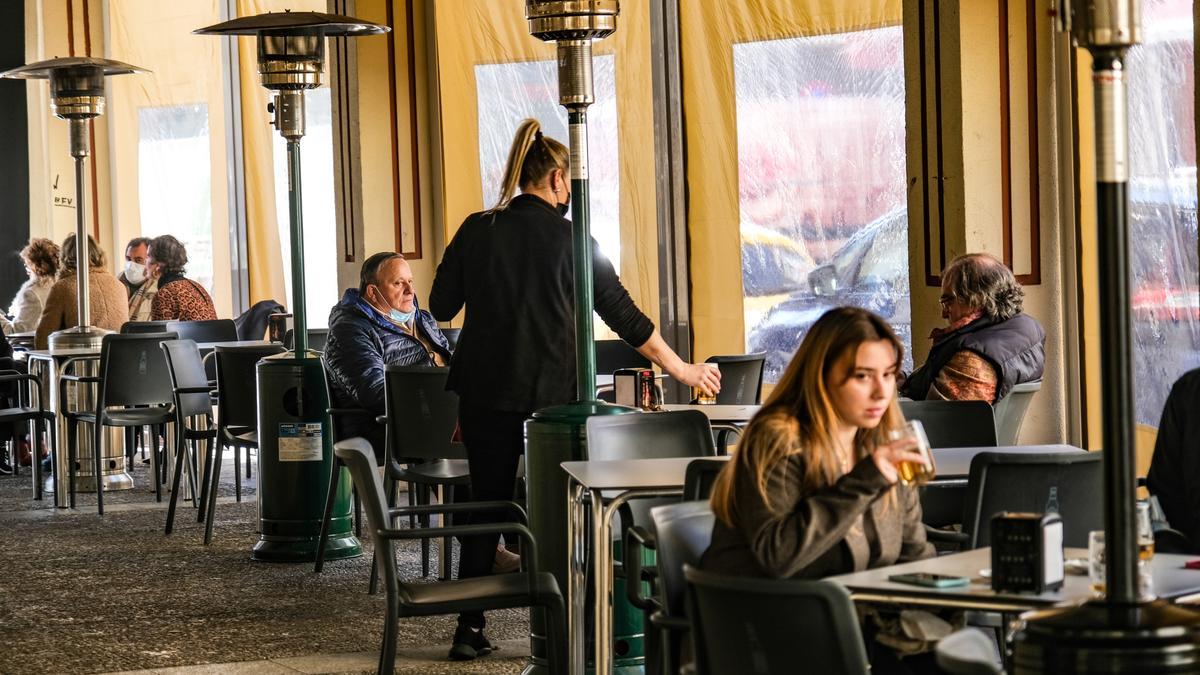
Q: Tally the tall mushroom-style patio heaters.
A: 4